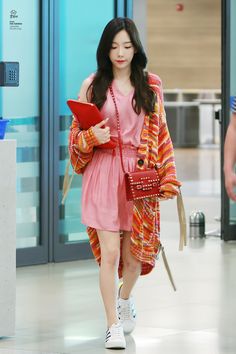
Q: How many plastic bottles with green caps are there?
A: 0